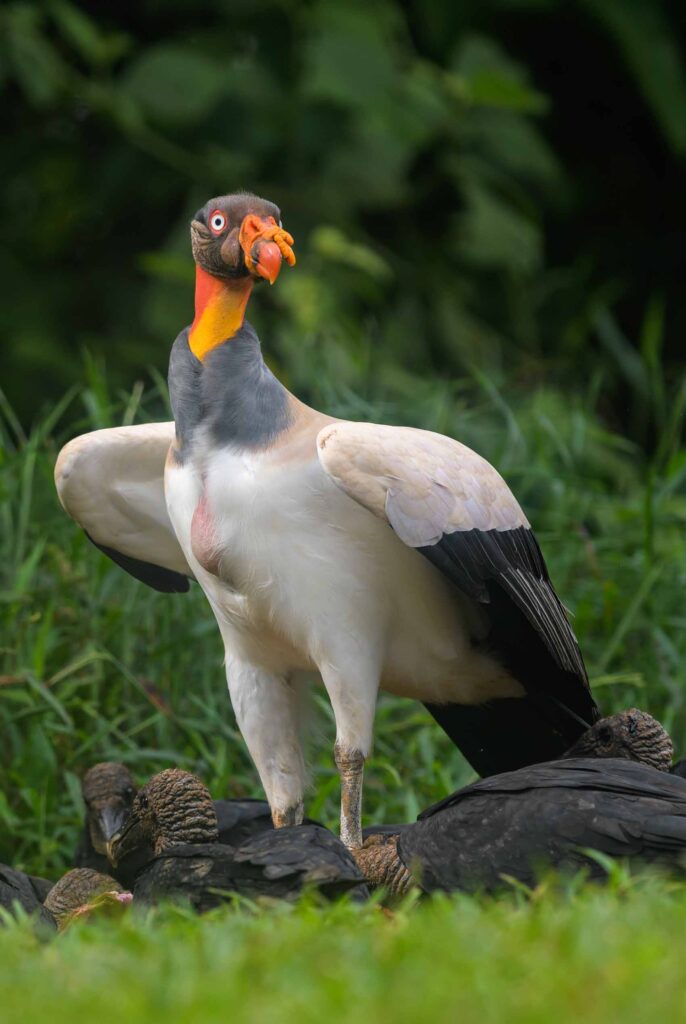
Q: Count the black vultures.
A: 5